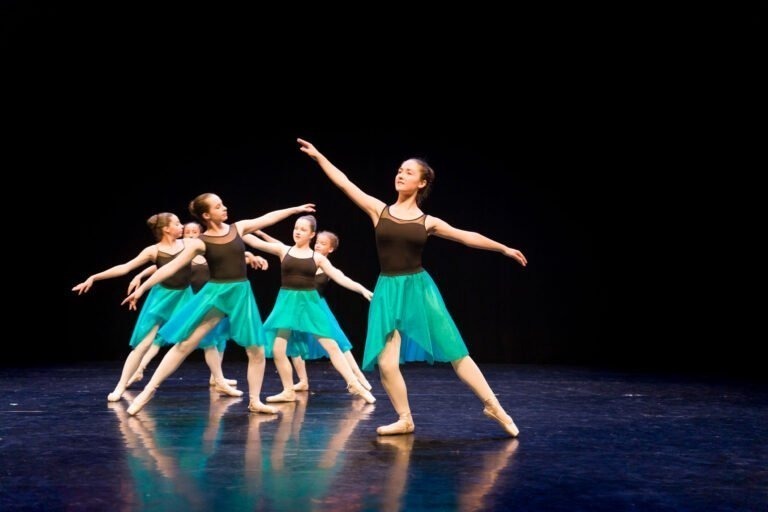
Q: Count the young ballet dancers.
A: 6